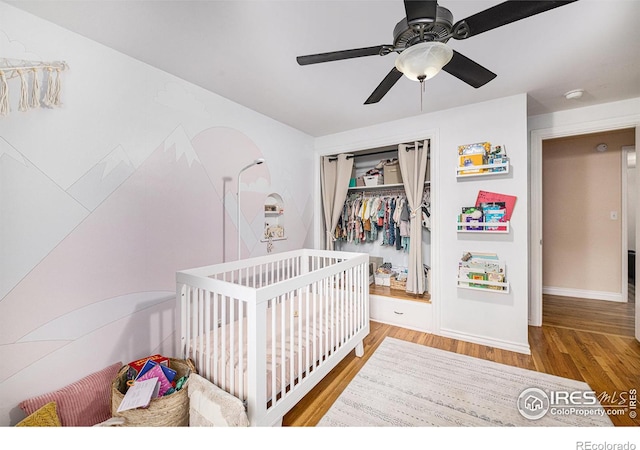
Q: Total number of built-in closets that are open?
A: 1